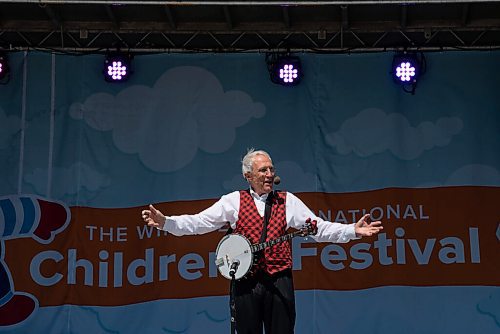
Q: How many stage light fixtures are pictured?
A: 4